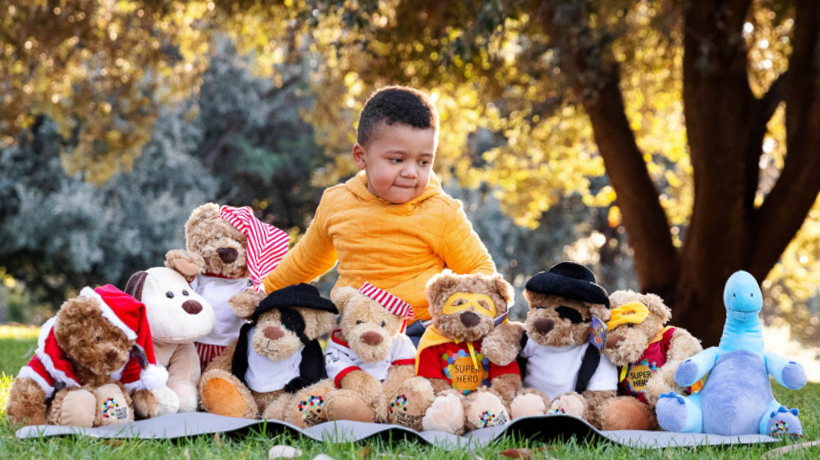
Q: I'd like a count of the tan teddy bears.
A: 7